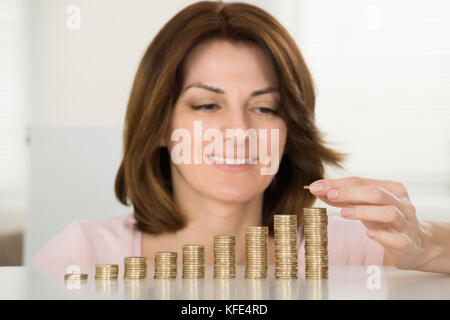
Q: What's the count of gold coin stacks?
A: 9